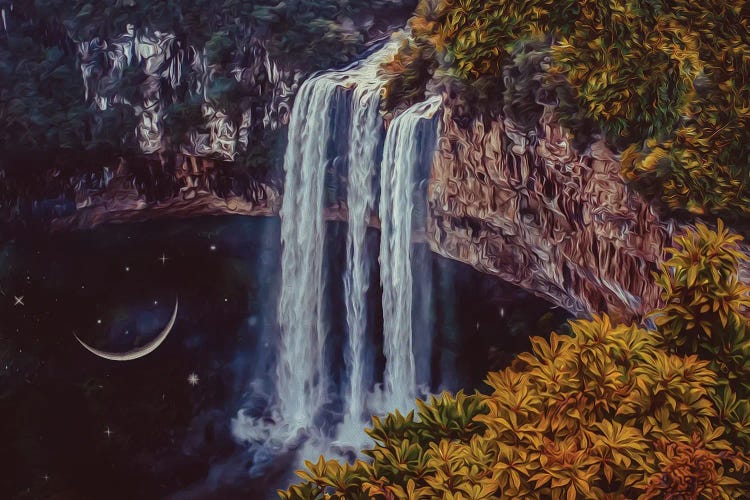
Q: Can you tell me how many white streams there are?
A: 3